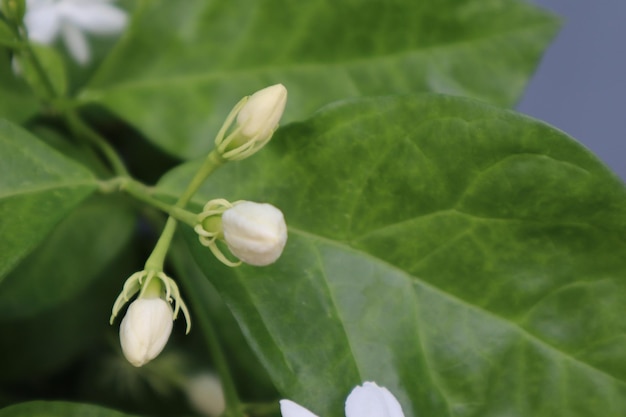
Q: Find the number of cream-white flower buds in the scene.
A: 3